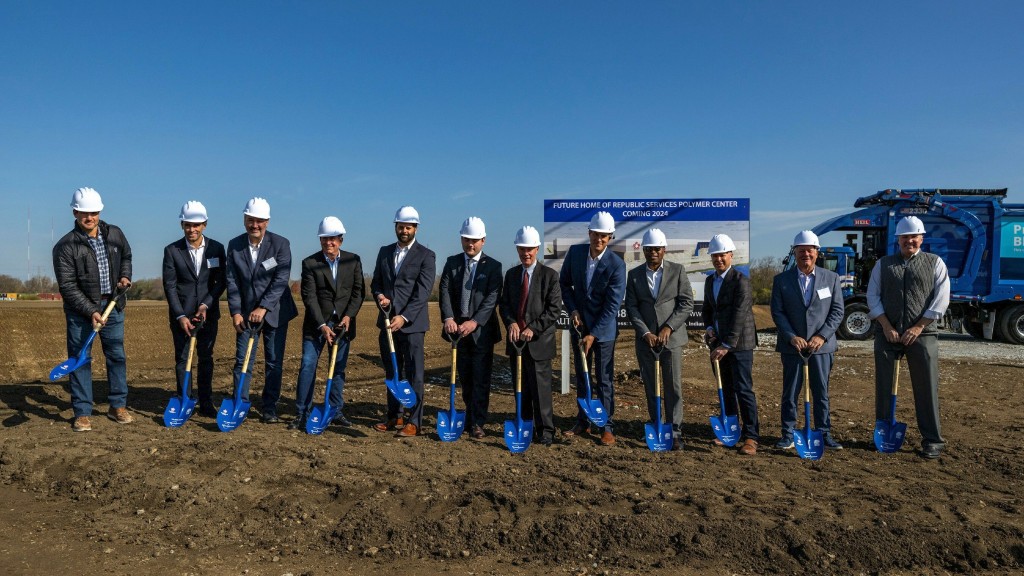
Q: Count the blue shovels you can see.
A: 12